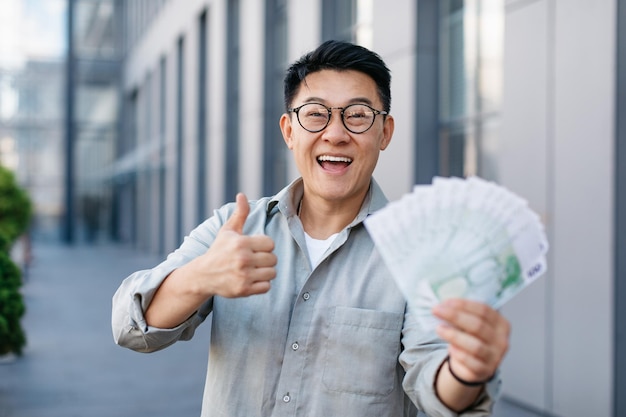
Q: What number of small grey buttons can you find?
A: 3